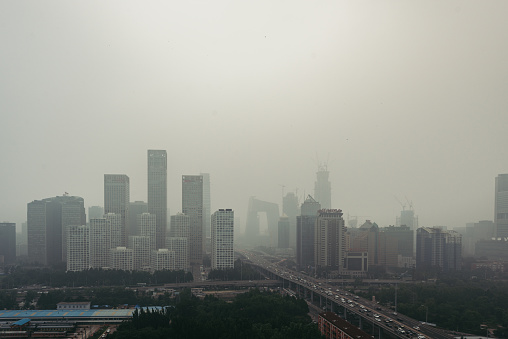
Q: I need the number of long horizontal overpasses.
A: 1